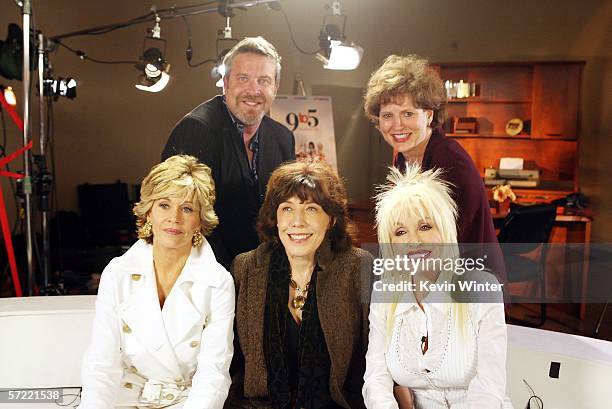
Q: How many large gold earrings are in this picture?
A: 2